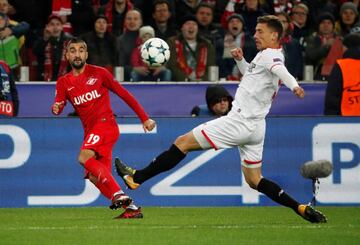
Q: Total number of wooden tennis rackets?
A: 0